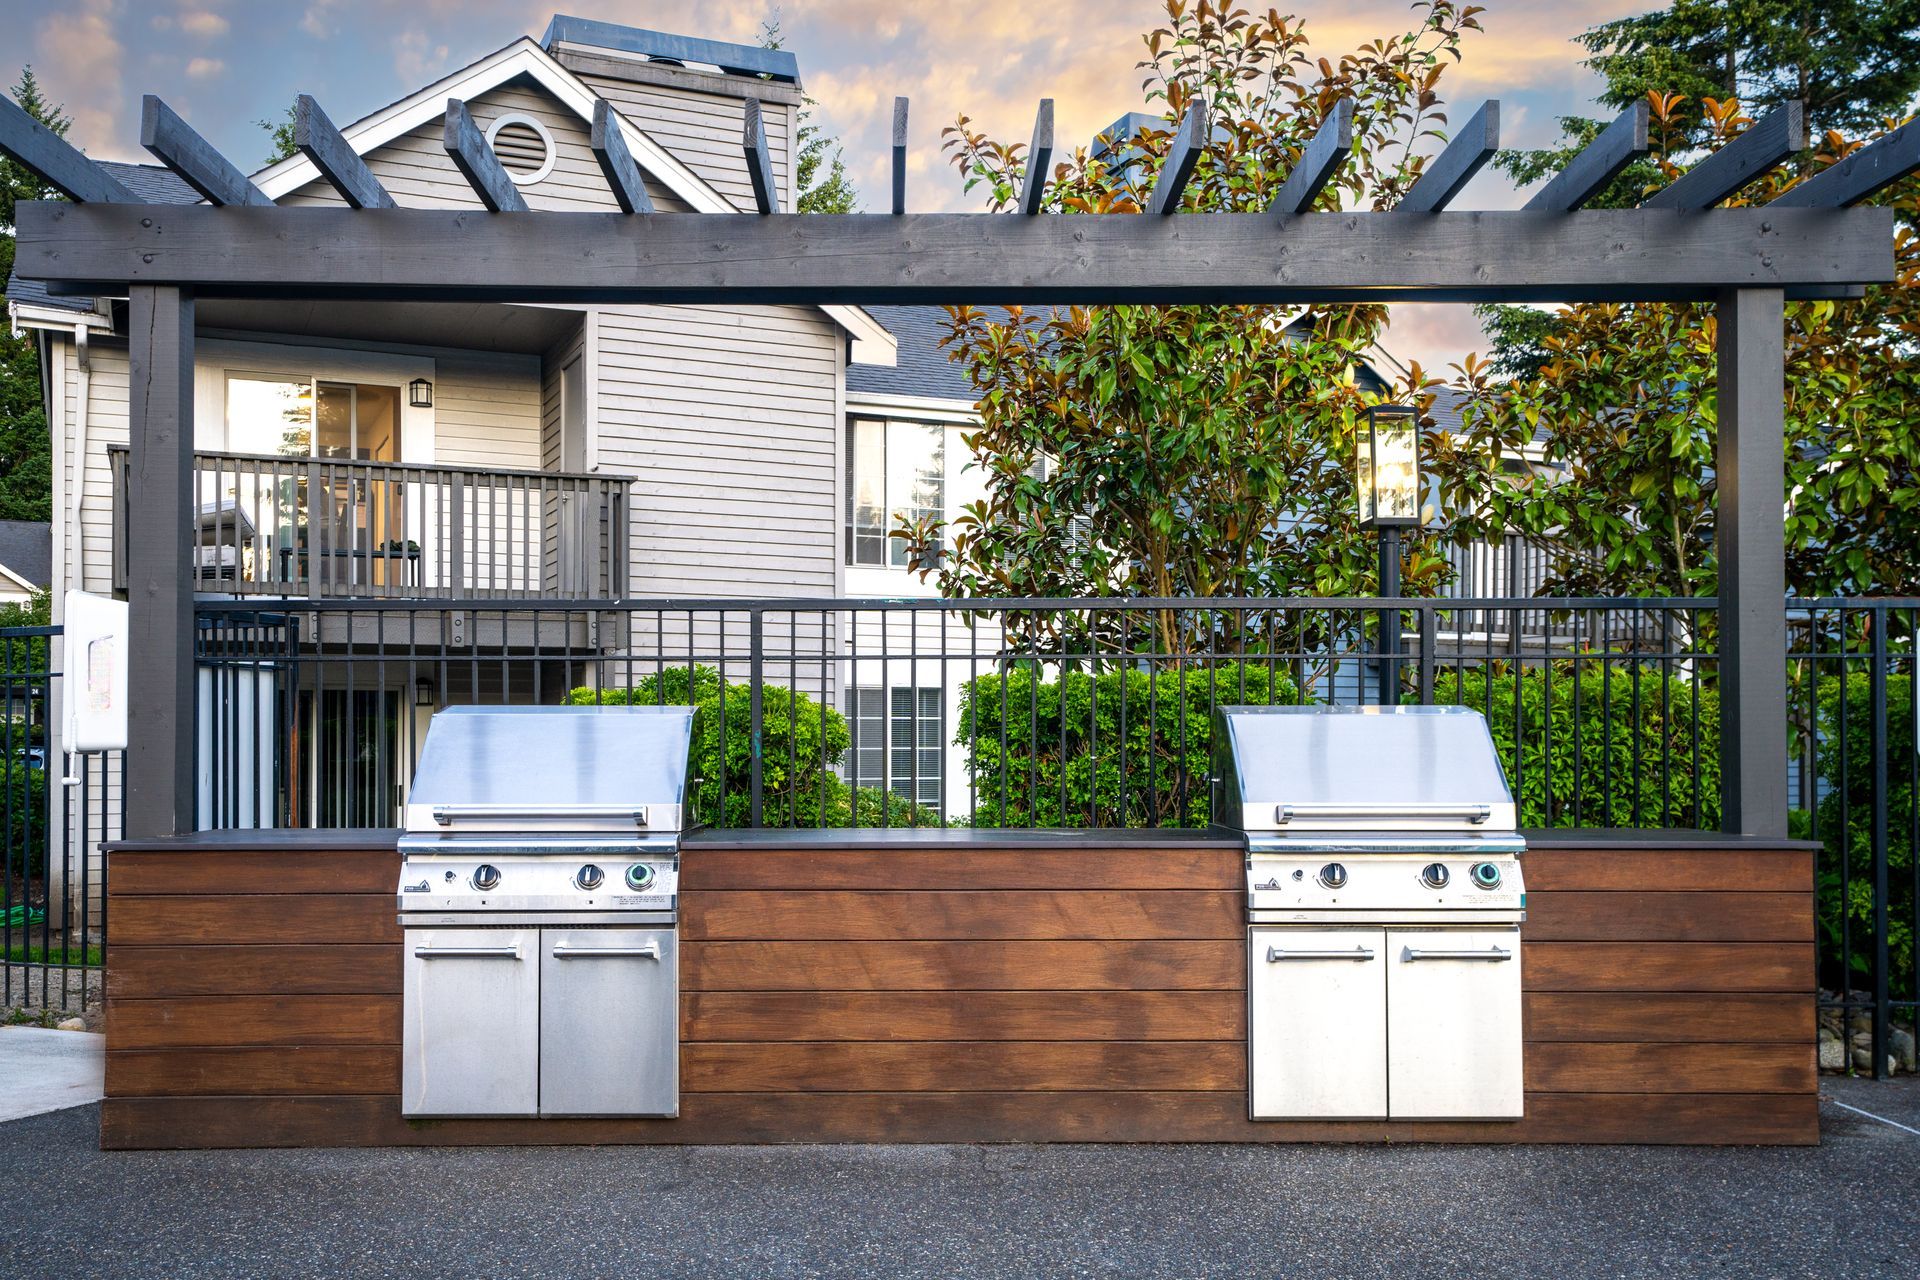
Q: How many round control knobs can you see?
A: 6